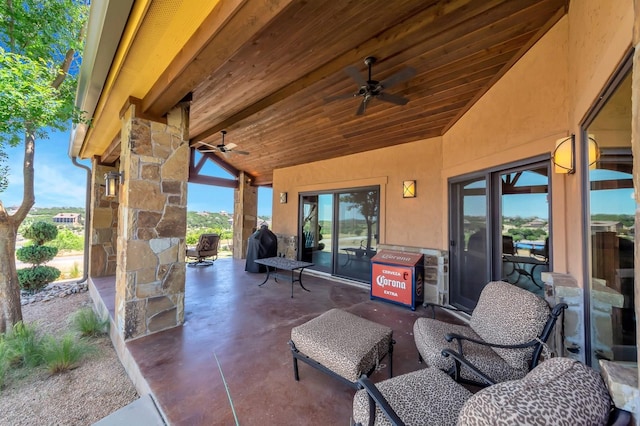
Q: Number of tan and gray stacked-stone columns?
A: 3